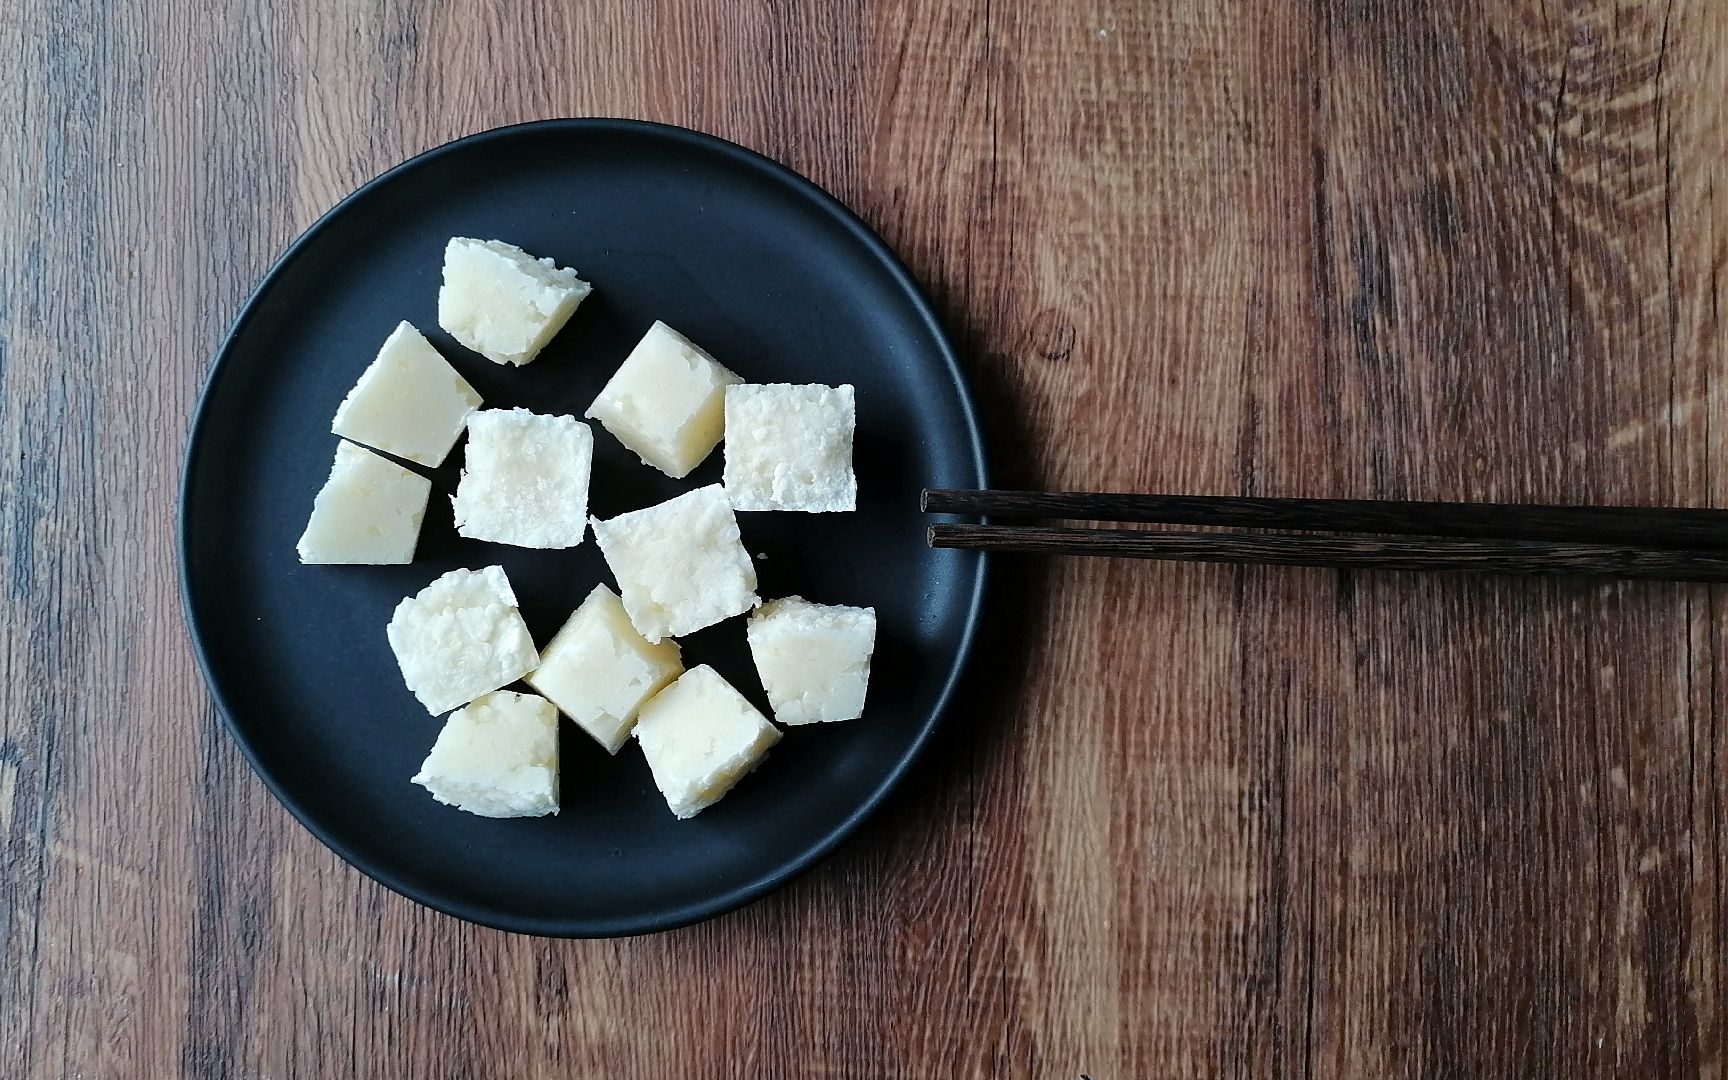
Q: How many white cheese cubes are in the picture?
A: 12